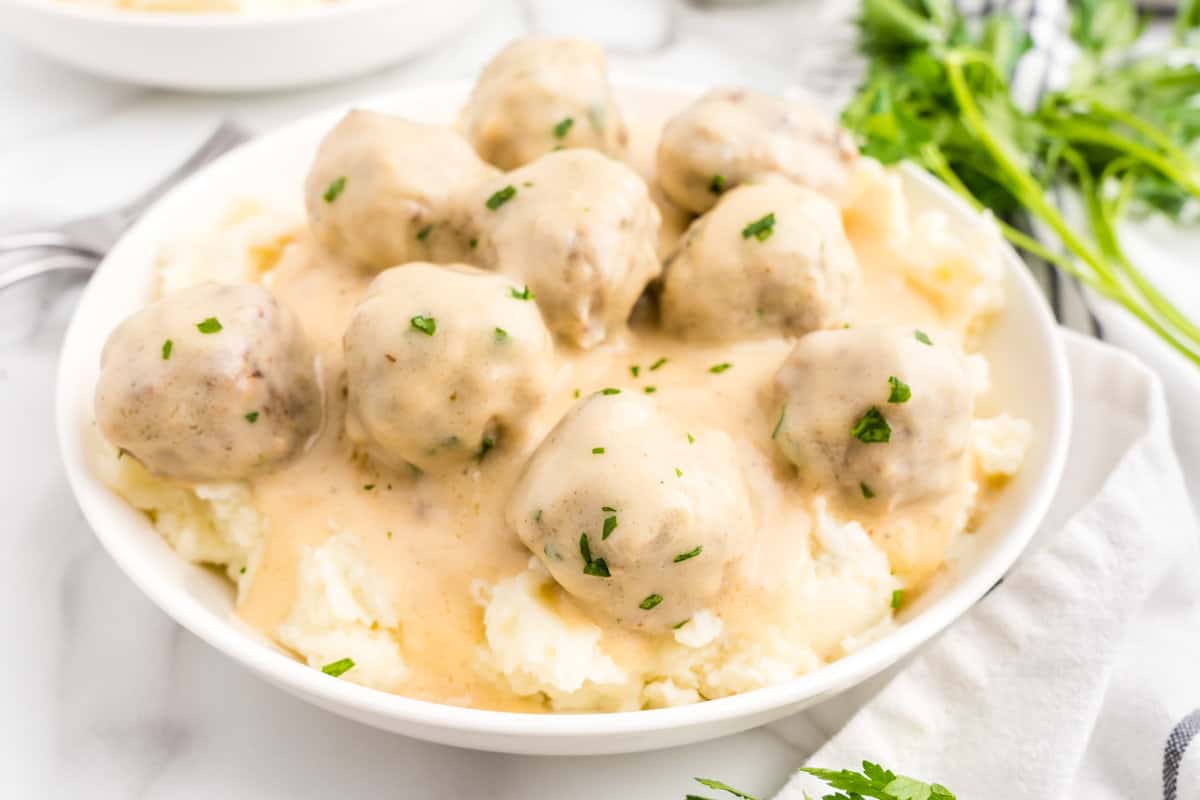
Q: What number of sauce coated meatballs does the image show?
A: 9